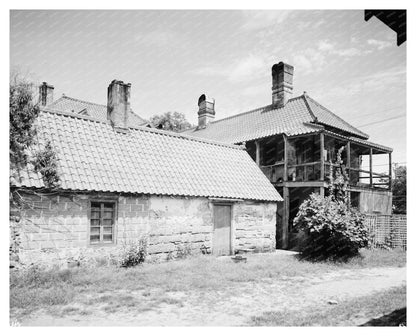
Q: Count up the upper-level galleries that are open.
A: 1